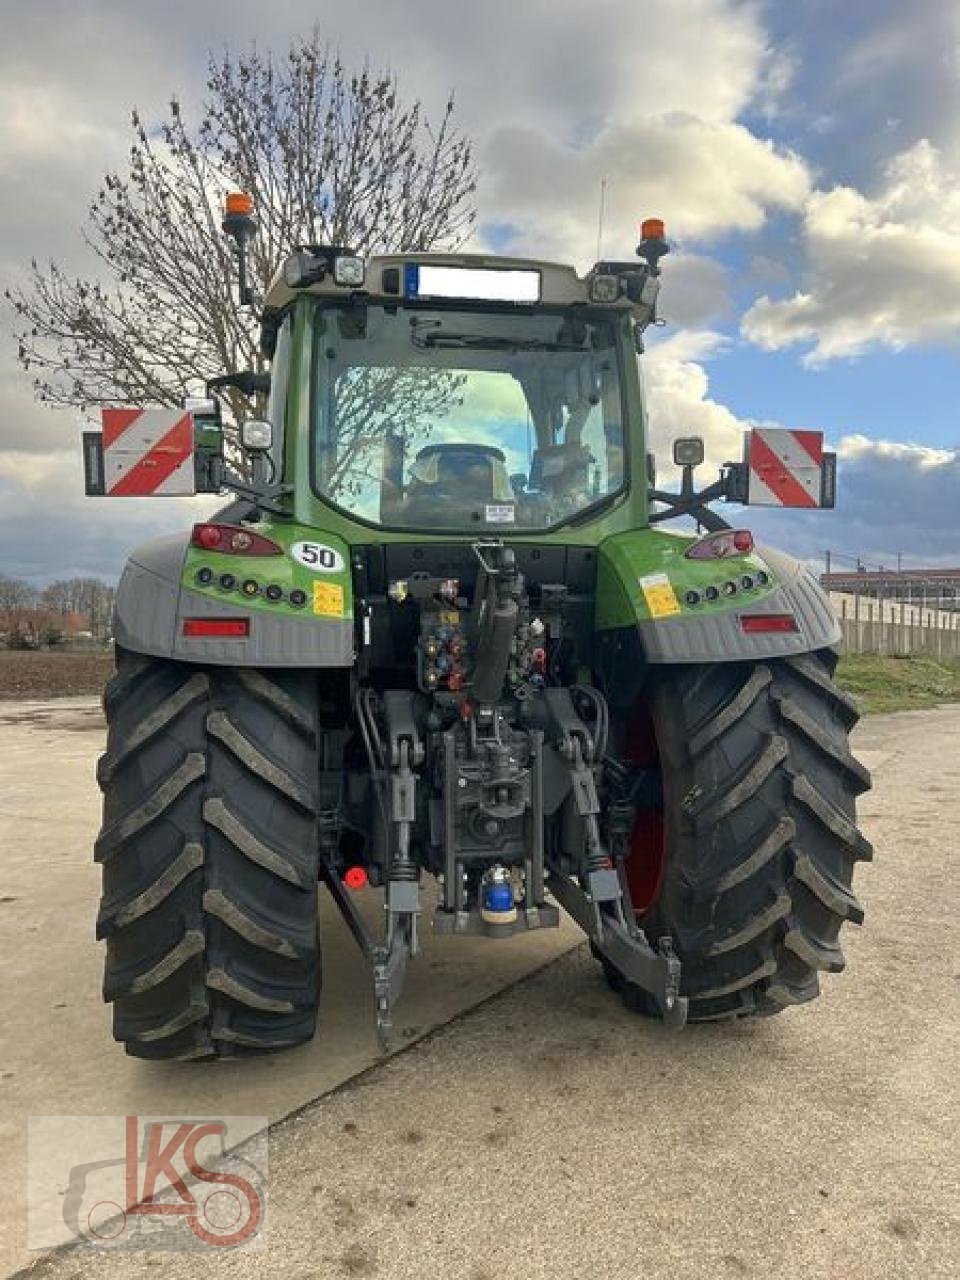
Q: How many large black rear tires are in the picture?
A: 2